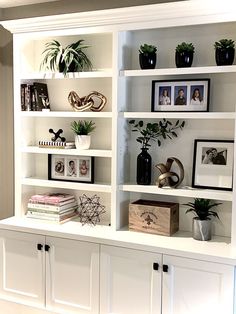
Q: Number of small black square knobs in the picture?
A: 4